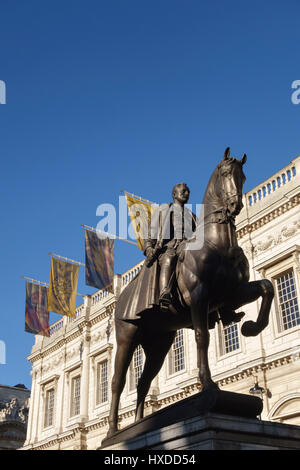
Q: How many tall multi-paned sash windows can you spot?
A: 7